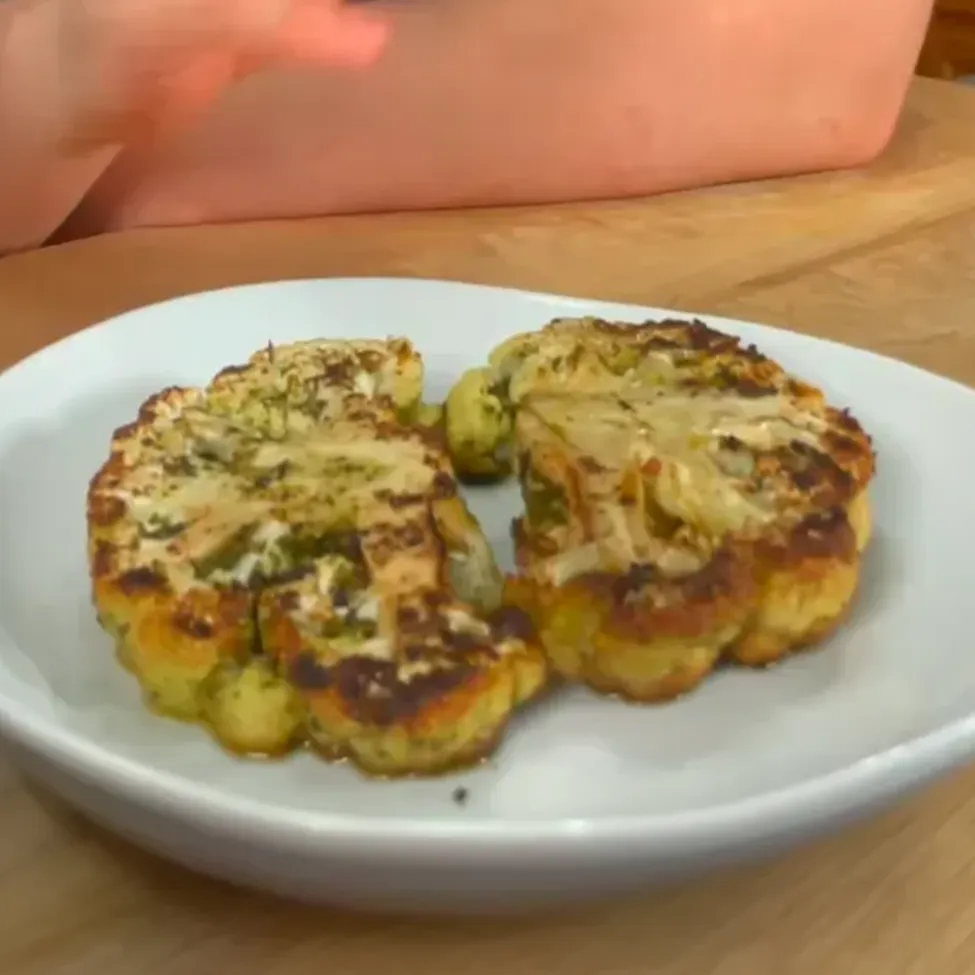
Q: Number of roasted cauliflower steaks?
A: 2